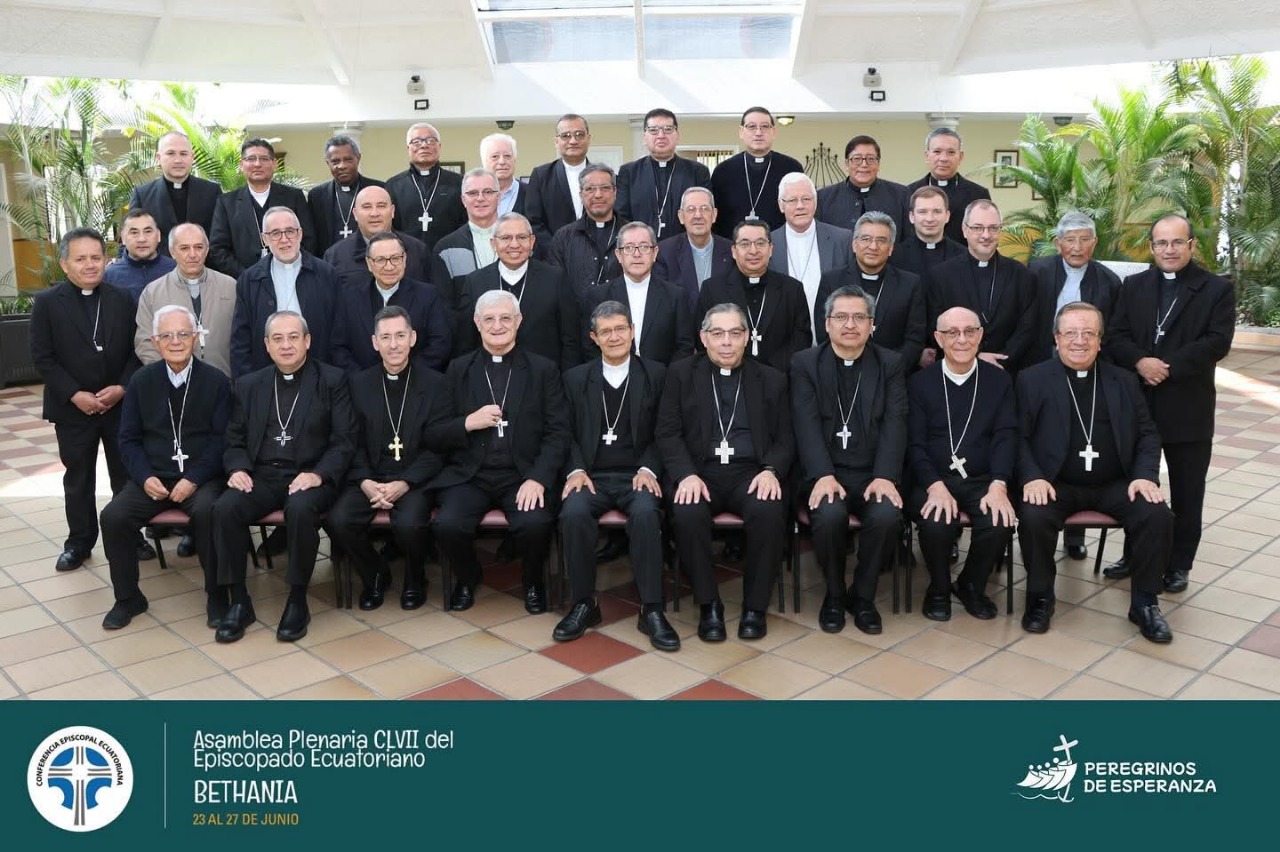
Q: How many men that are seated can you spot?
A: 9